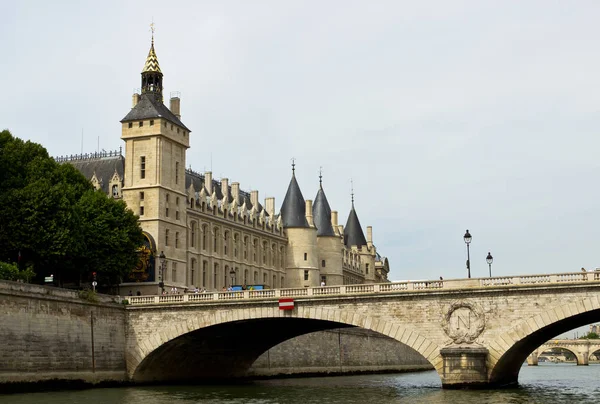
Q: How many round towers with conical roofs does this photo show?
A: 3